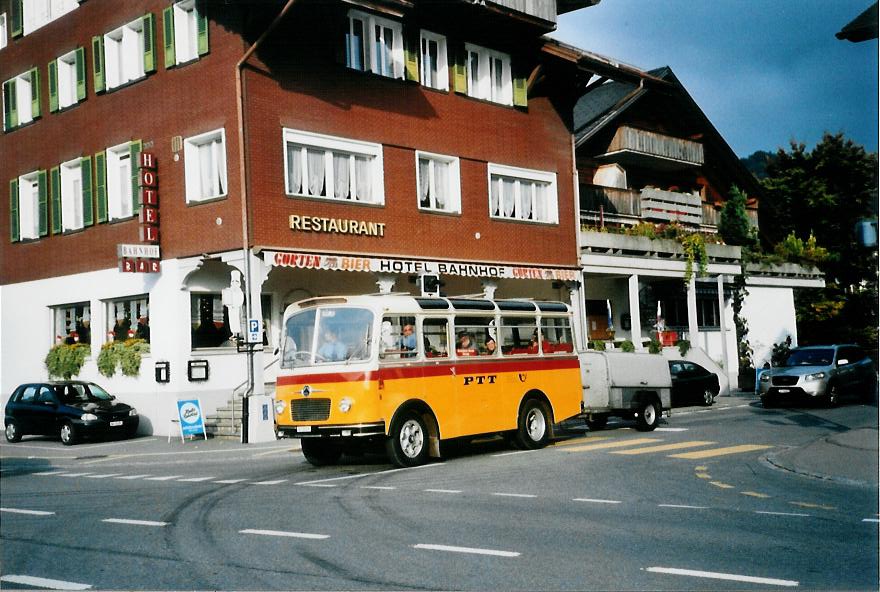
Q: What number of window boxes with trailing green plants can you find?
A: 2